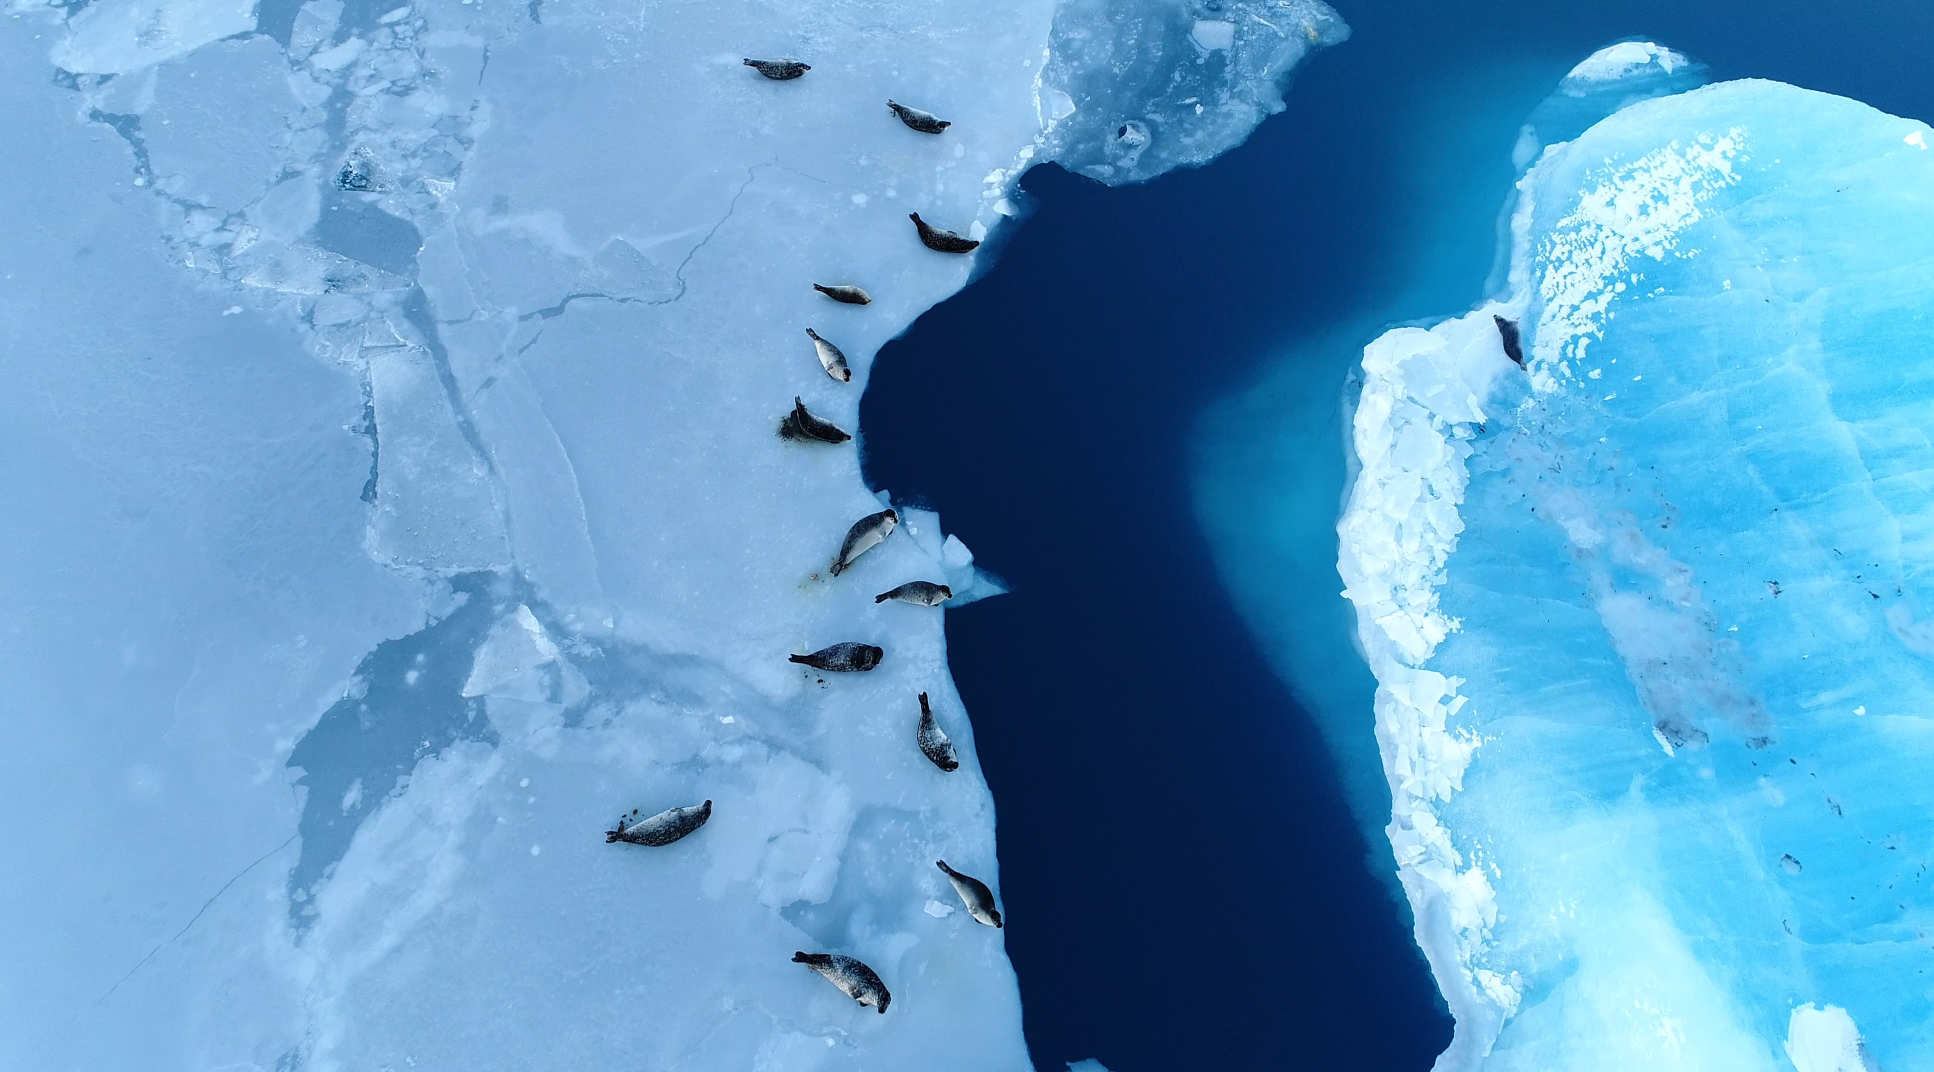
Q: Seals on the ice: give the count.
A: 14